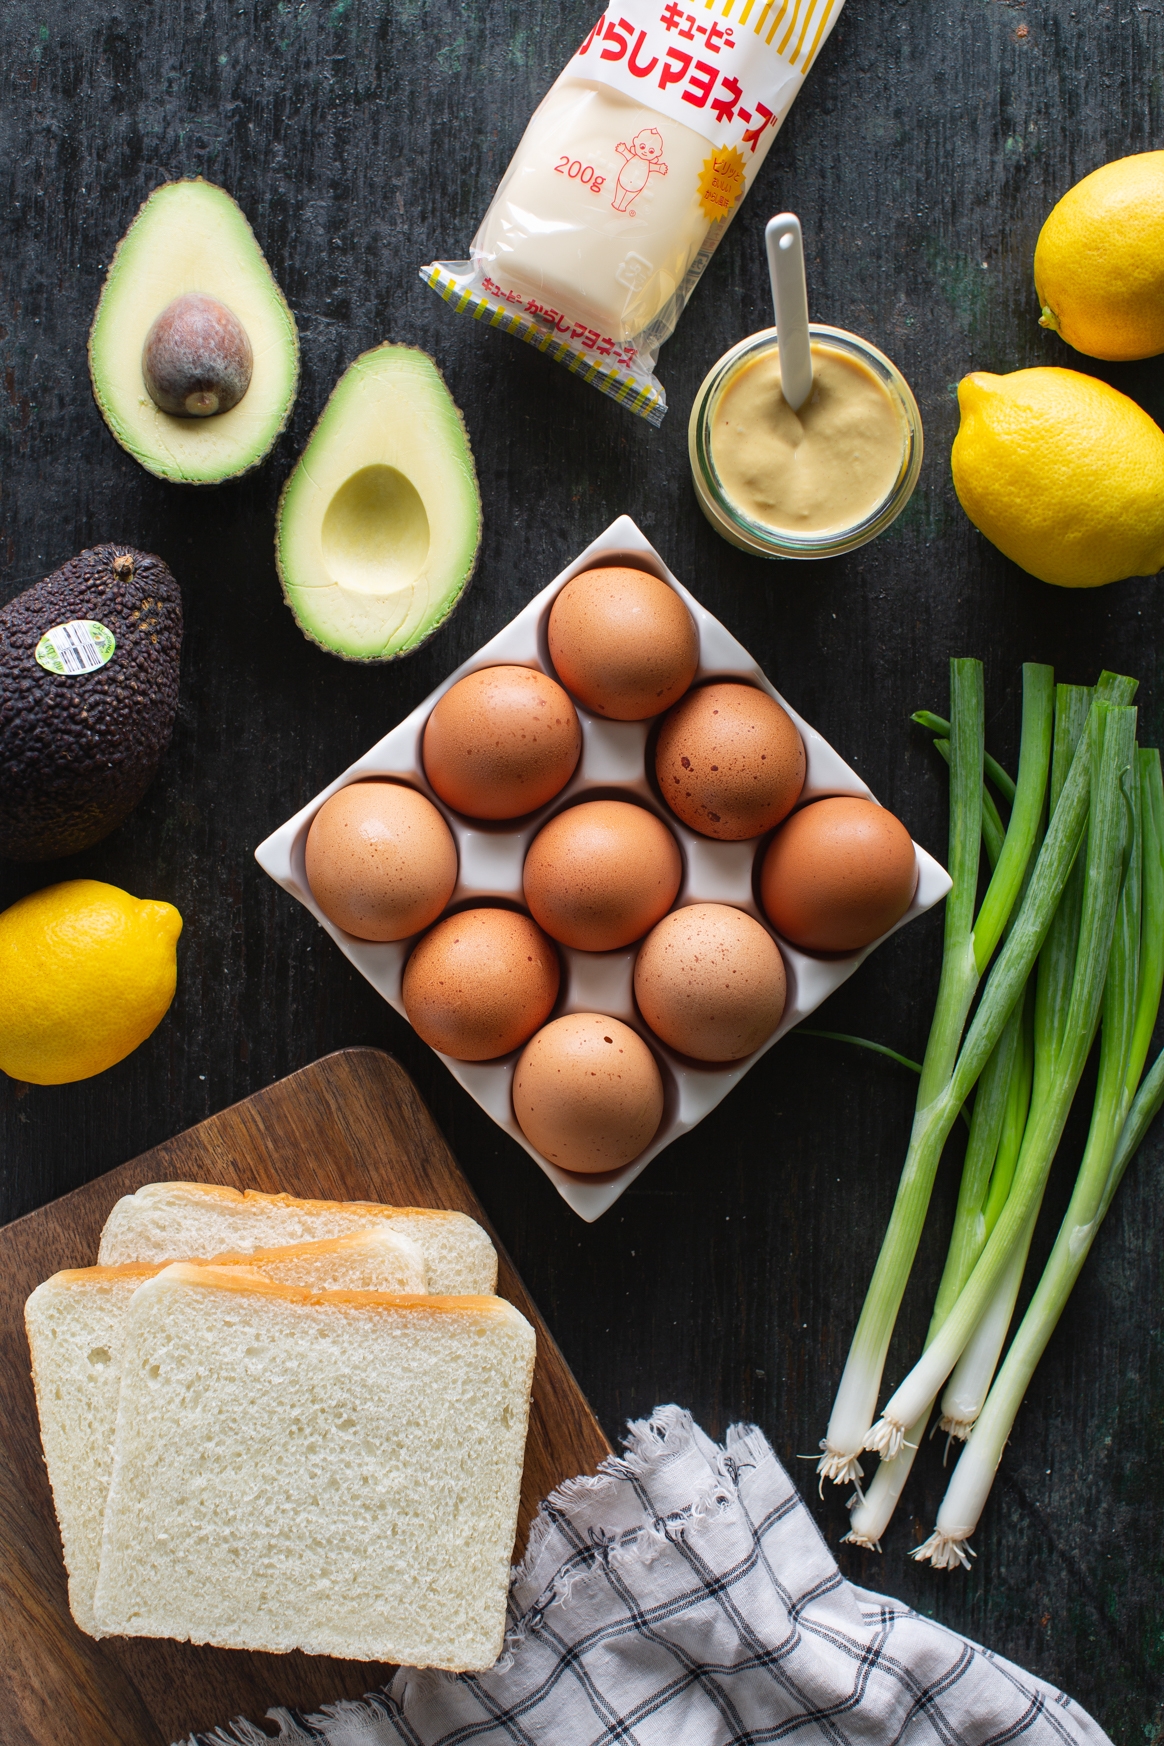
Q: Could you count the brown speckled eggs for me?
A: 9